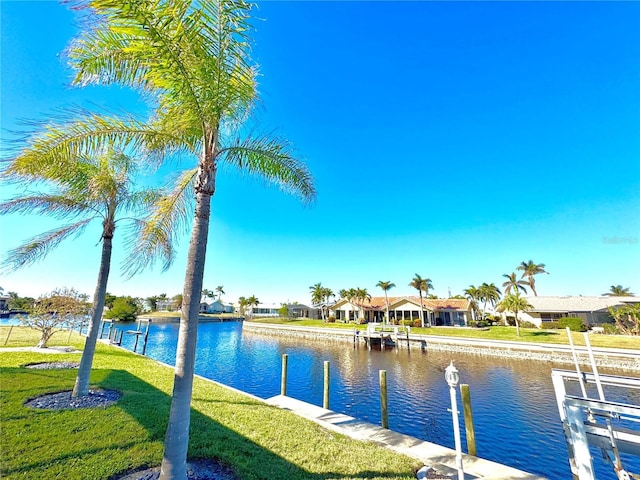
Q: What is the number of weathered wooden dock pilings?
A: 4